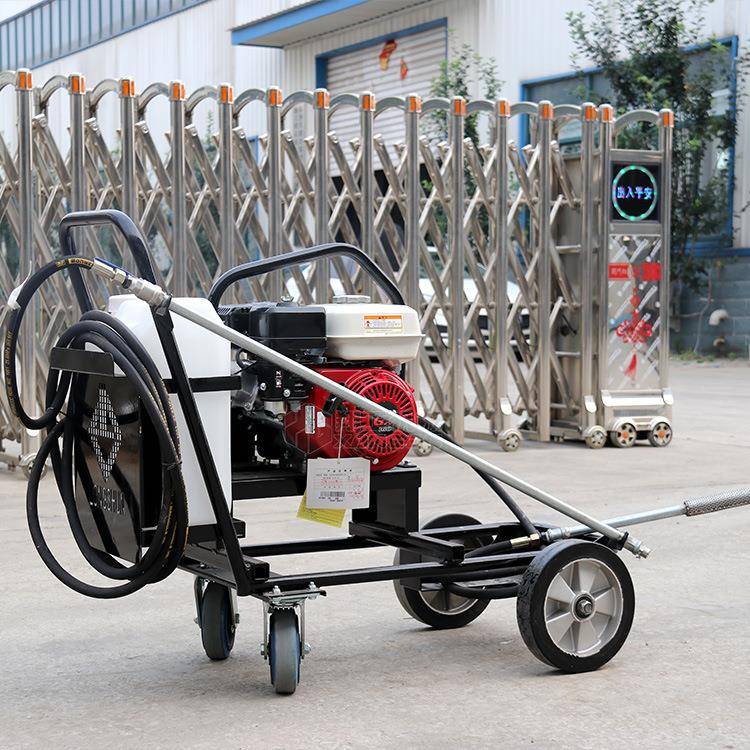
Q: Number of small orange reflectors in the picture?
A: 15